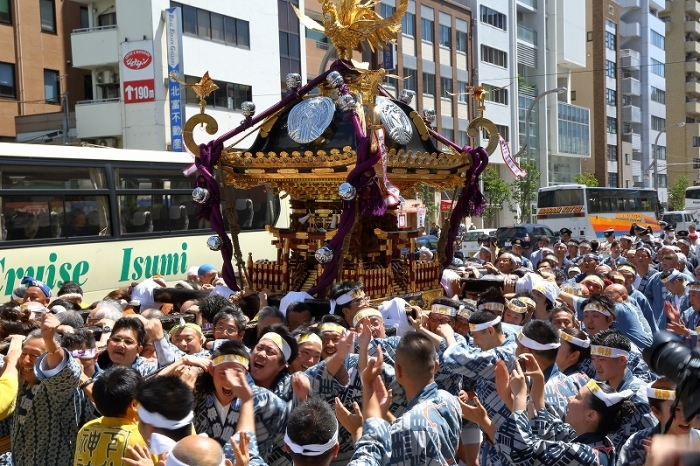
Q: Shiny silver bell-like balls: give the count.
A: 10